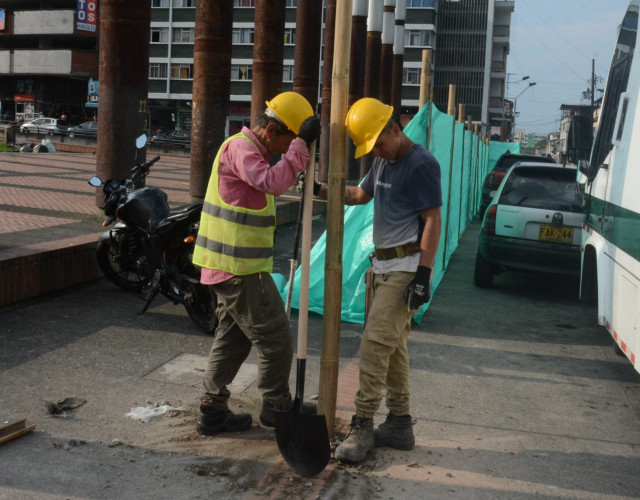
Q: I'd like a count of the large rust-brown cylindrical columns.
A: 9